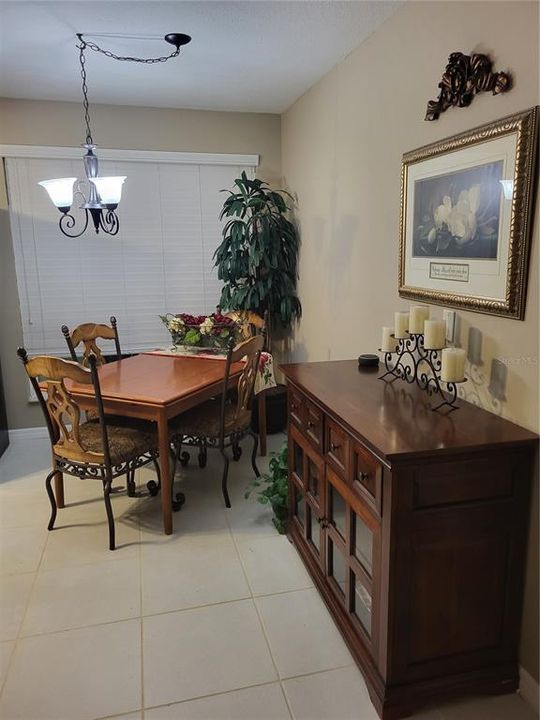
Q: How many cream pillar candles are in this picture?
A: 5